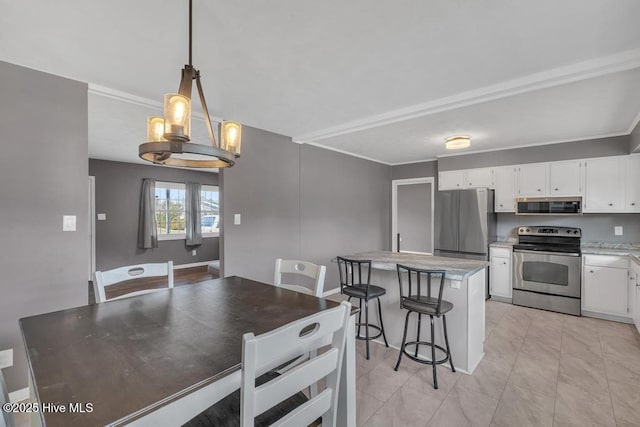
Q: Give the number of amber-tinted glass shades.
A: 3